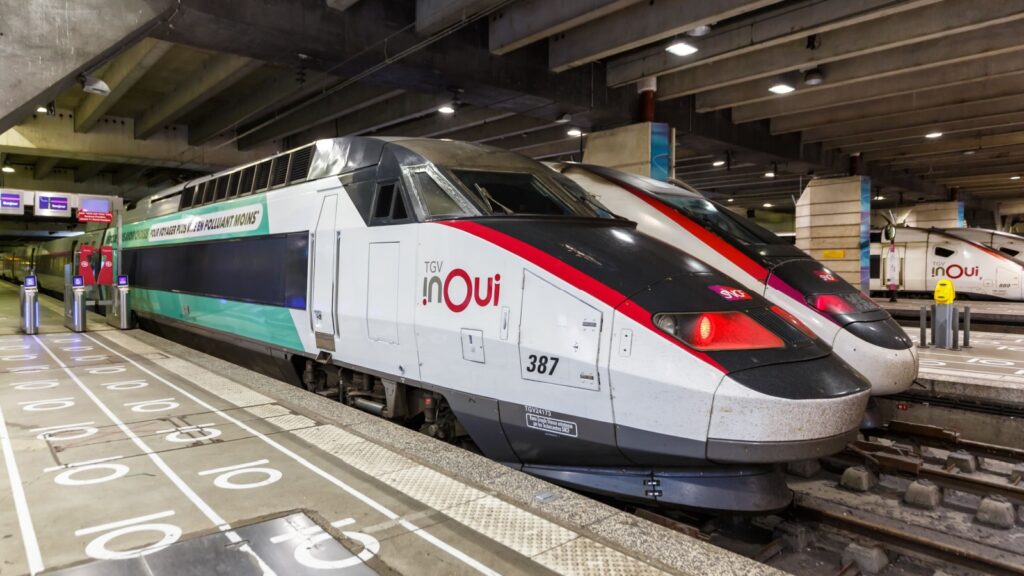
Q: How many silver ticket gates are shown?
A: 3